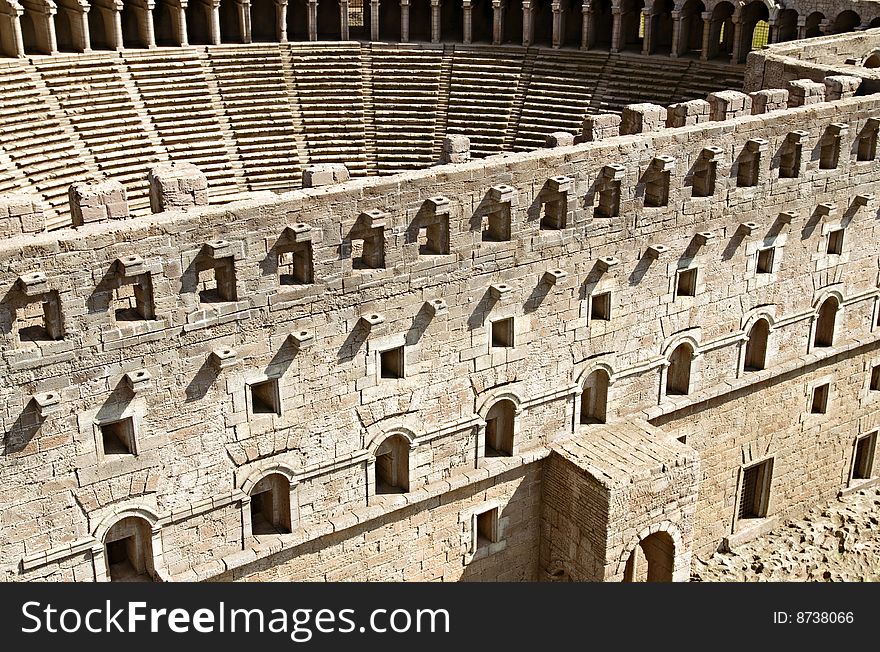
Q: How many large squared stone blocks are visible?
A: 13